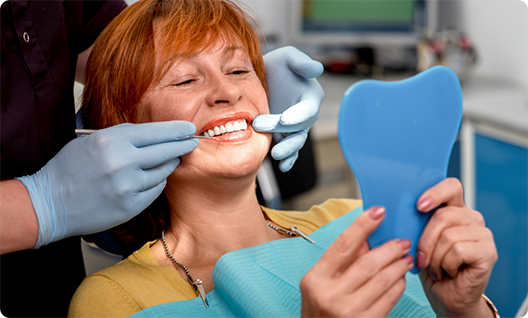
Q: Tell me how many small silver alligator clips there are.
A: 2